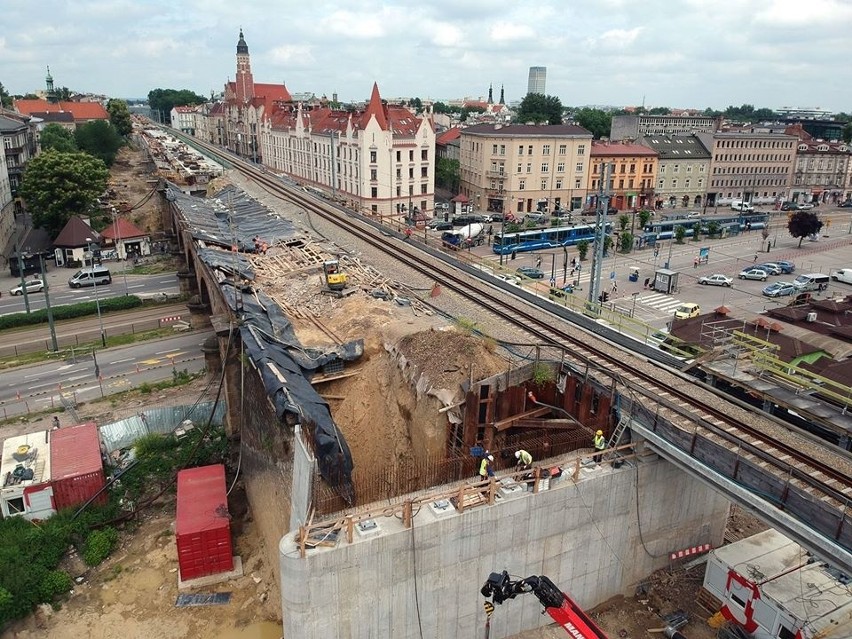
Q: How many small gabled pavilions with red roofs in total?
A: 2